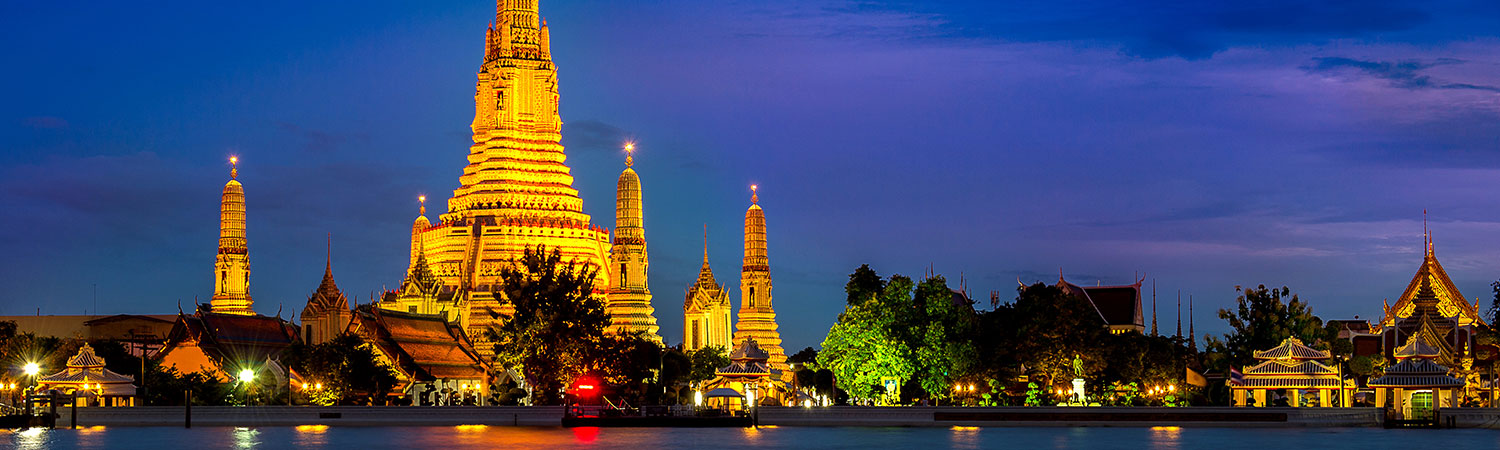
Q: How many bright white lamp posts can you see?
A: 2